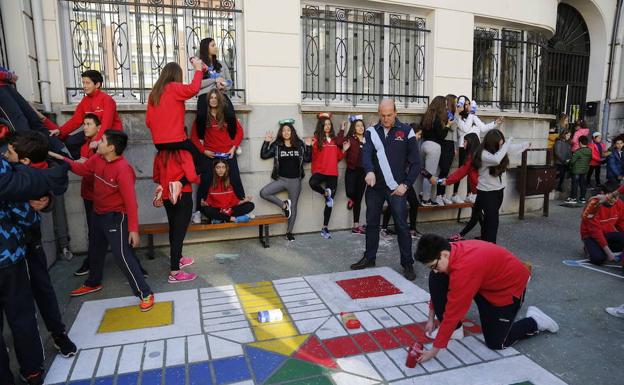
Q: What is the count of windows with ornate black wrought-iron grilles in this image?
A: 3